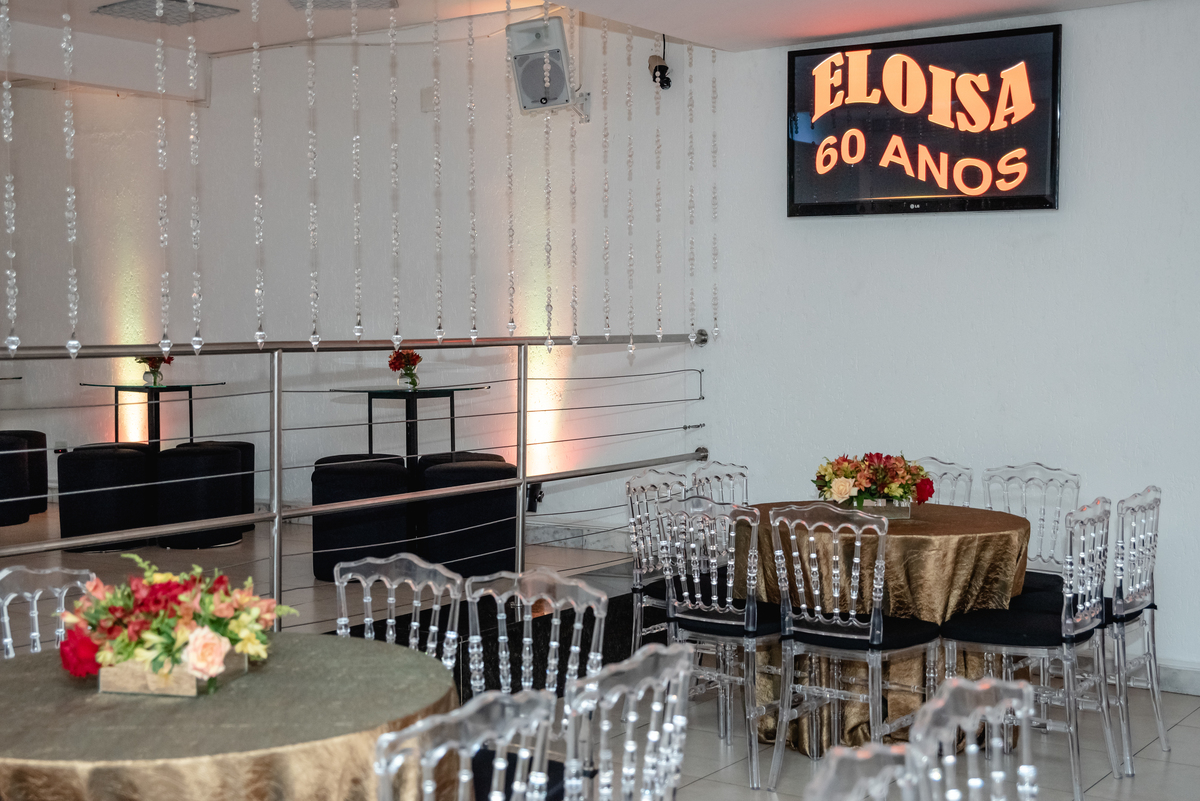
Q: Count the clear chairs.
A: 15